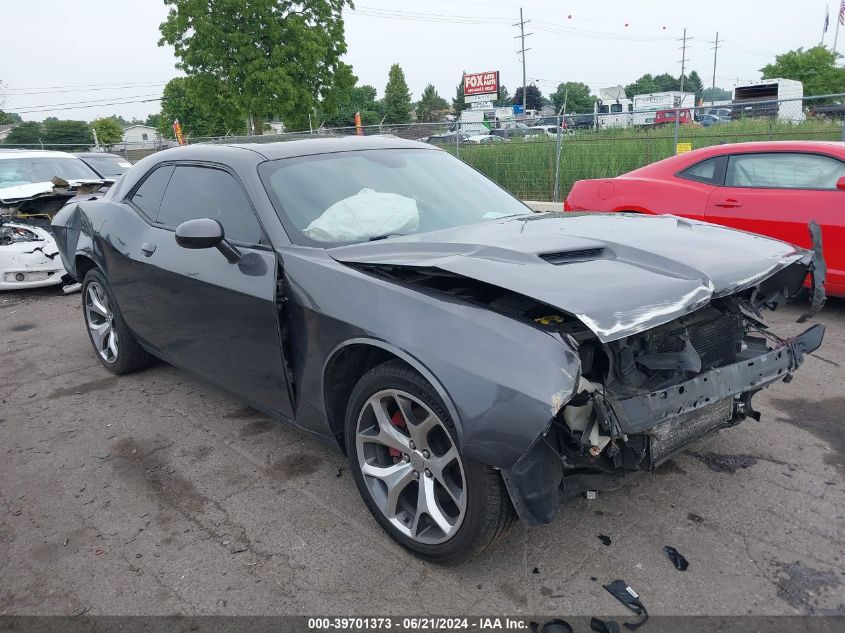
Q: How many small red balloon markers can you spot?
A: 3